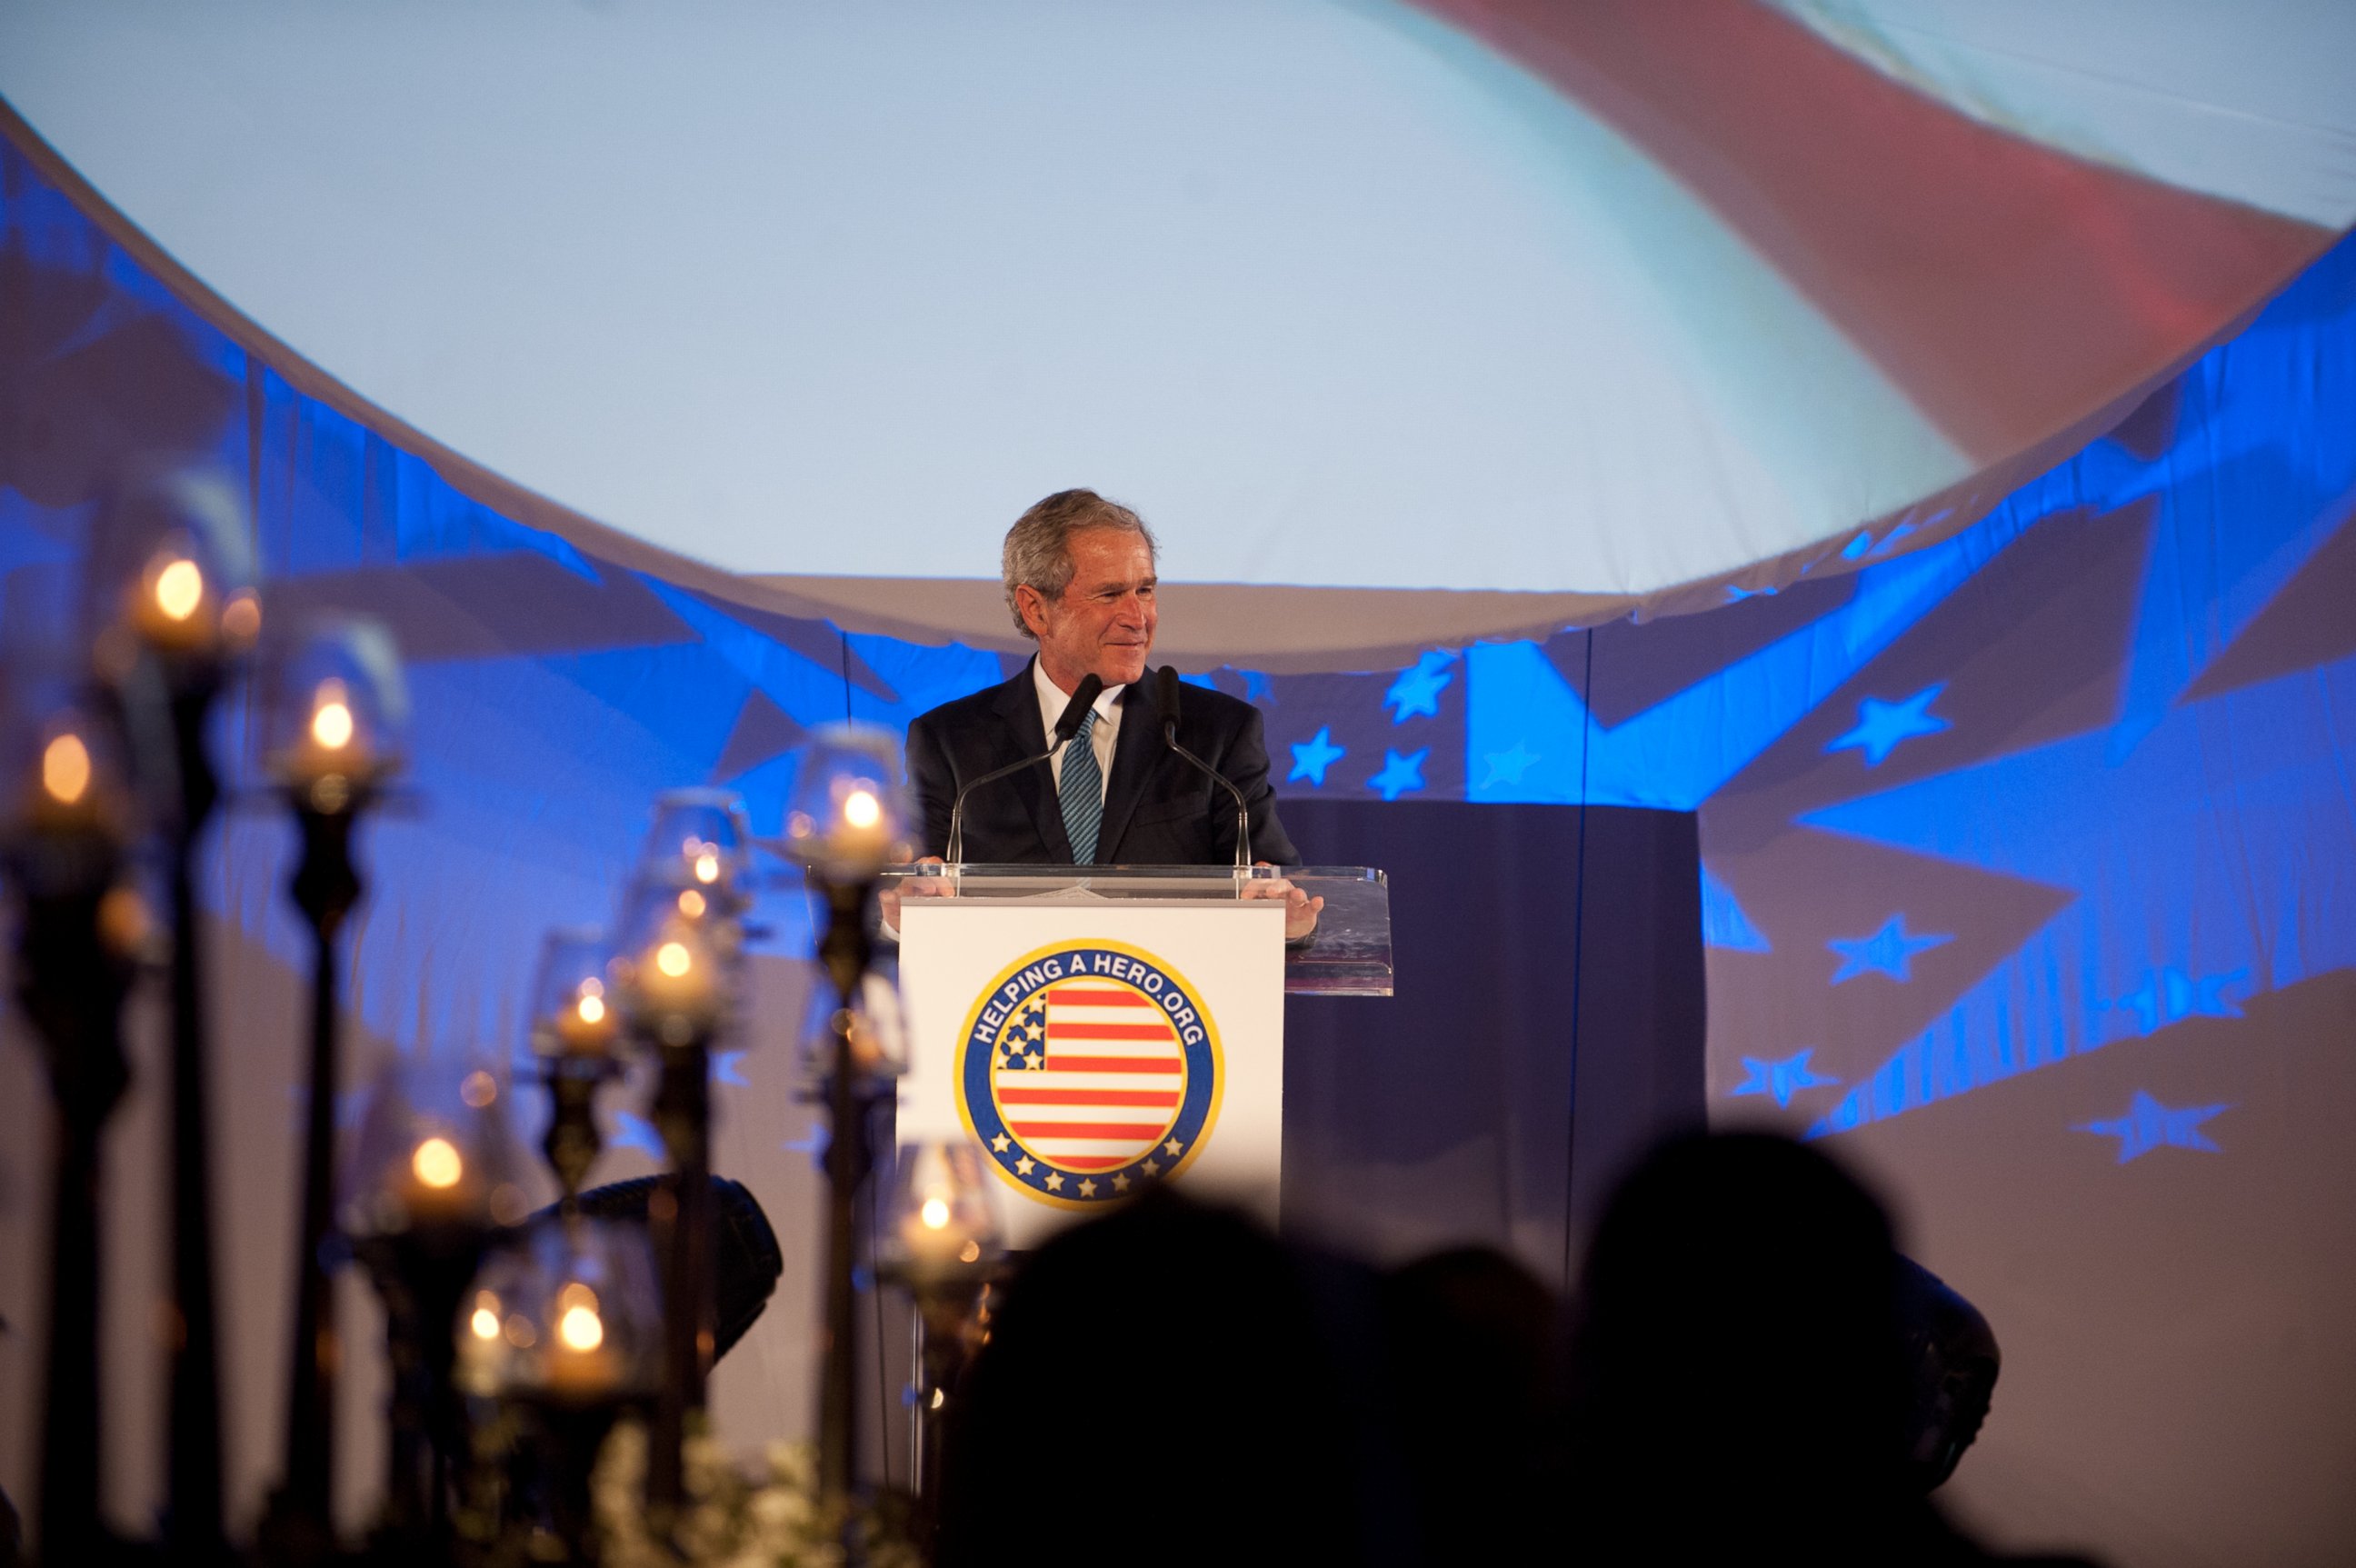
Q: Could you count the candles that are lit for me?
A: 11